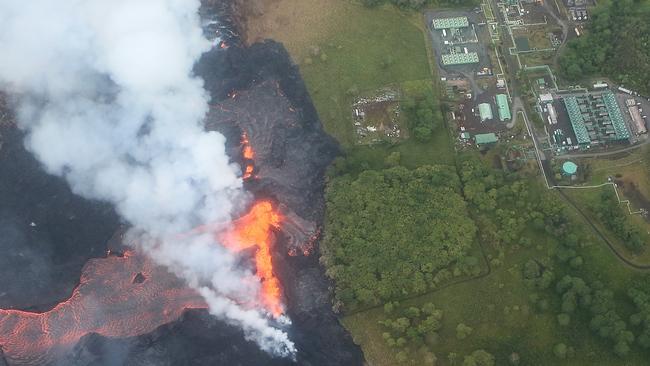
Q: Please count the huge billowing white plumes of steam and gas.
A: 1